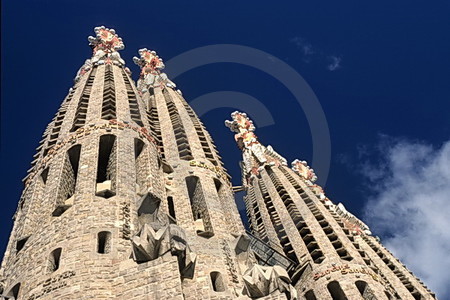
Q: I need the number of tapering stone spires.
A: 4